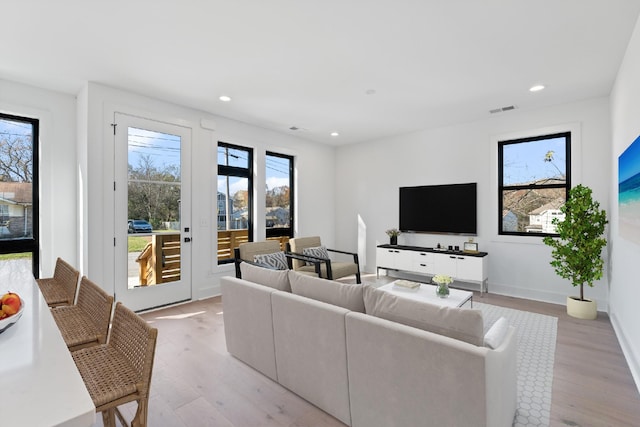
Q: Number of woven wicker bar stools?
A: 3